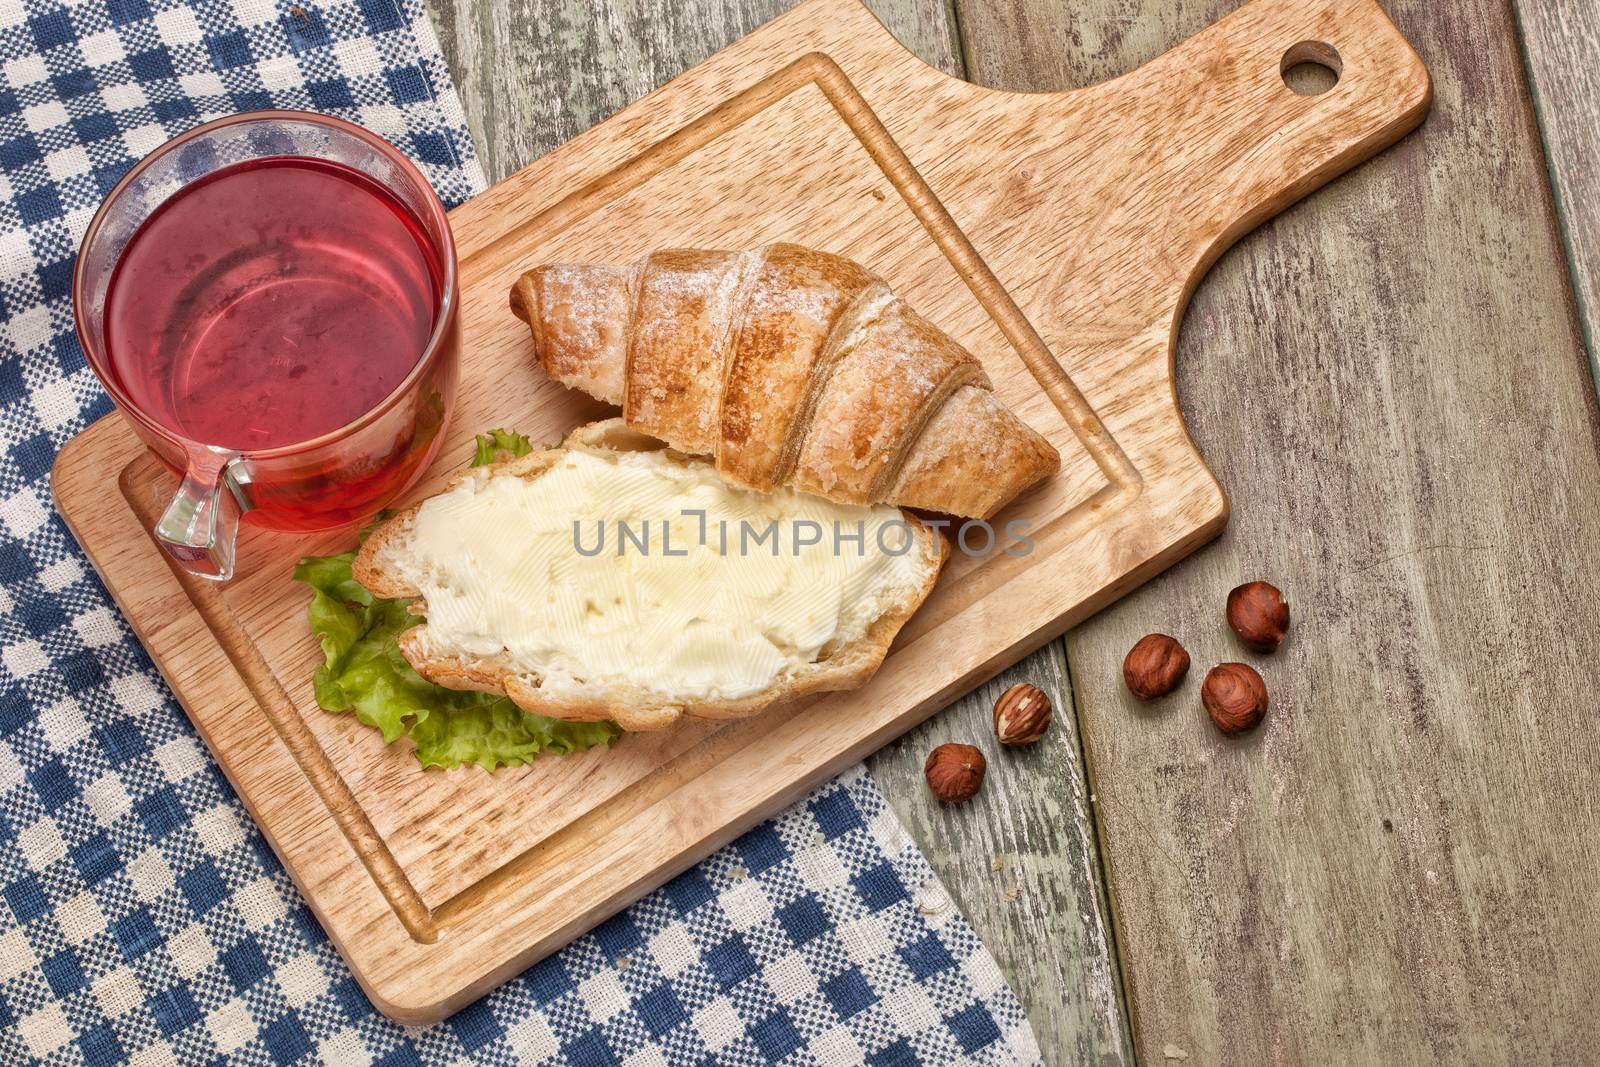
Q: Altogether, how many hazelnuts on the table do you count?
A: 5